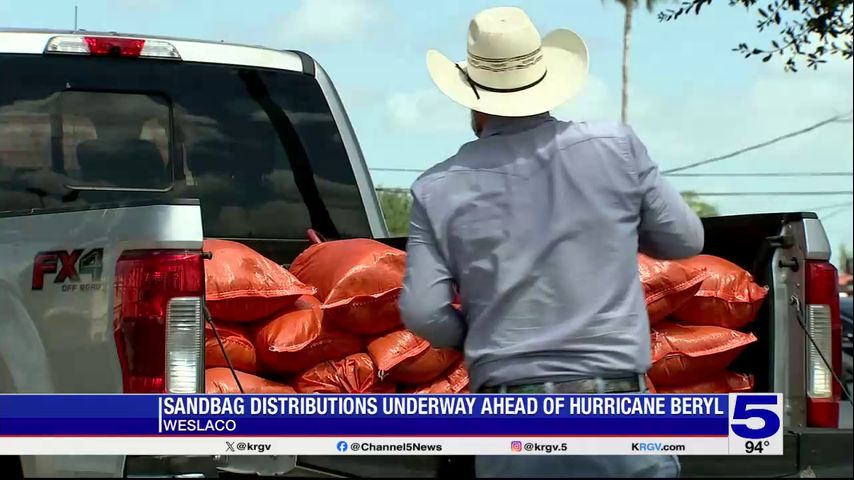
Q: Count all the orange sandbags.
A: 12